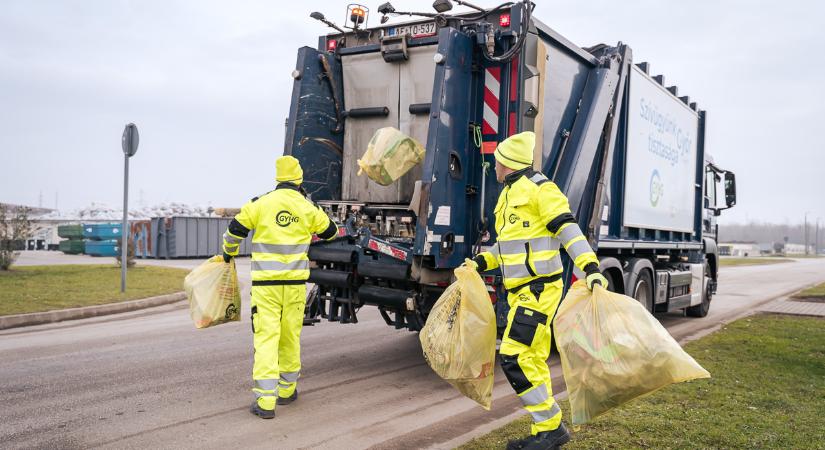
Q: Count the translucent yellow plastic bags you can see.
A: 4